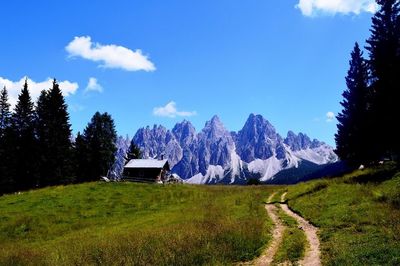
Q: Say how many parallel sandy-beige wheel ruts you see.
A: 2